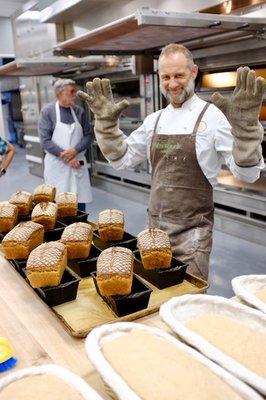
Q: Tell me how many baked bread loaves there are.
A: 11